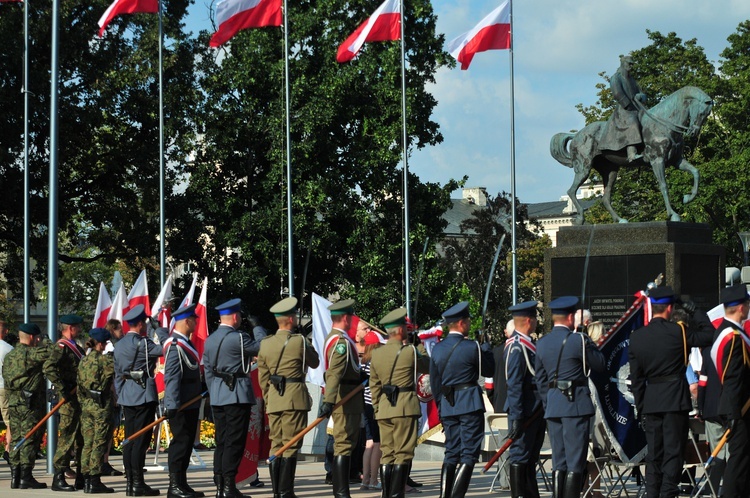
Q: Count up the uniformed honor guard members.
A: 14